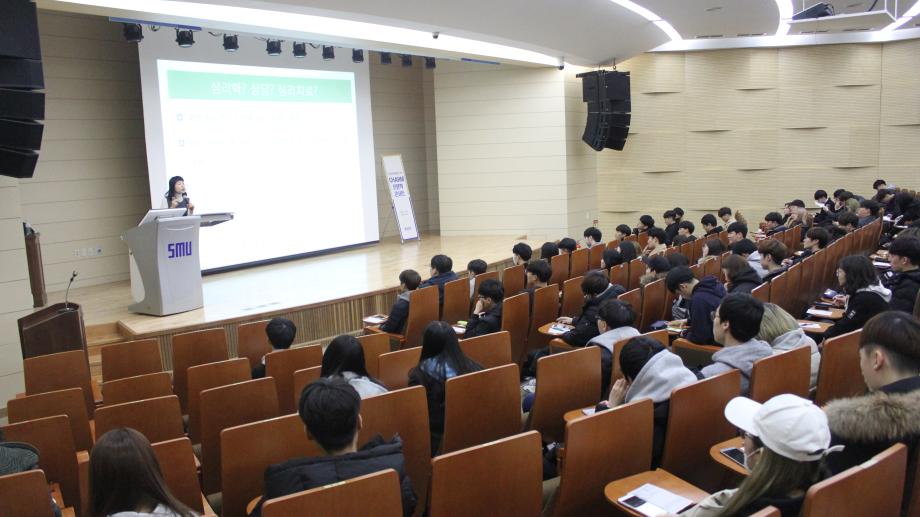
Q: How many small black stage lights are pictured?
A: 10